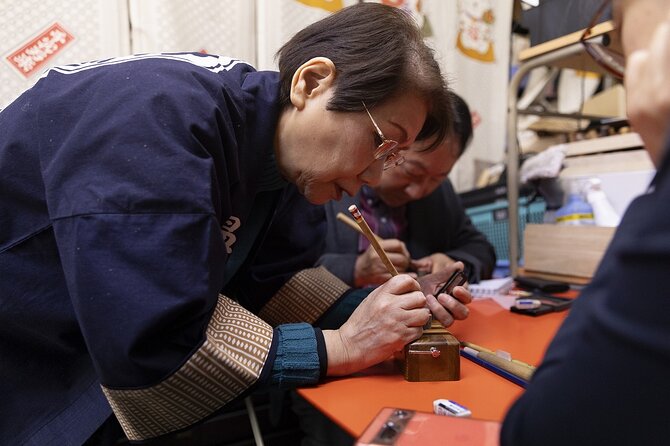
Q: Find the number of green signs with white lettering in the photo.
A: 0